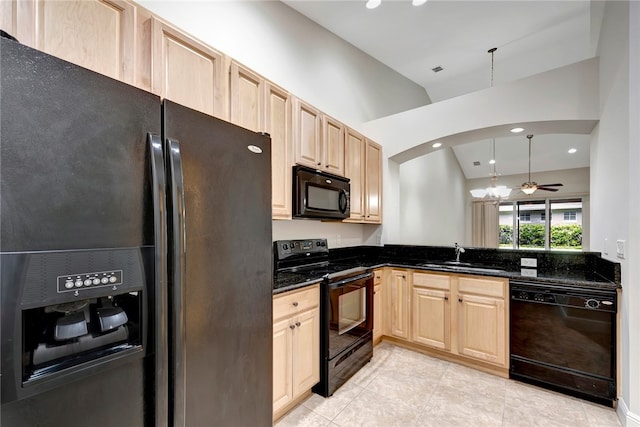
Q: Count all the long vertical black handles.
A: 2